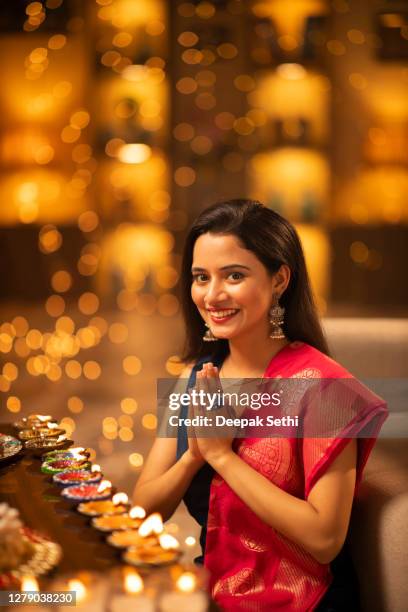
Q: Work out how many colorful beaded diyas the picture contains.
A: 4